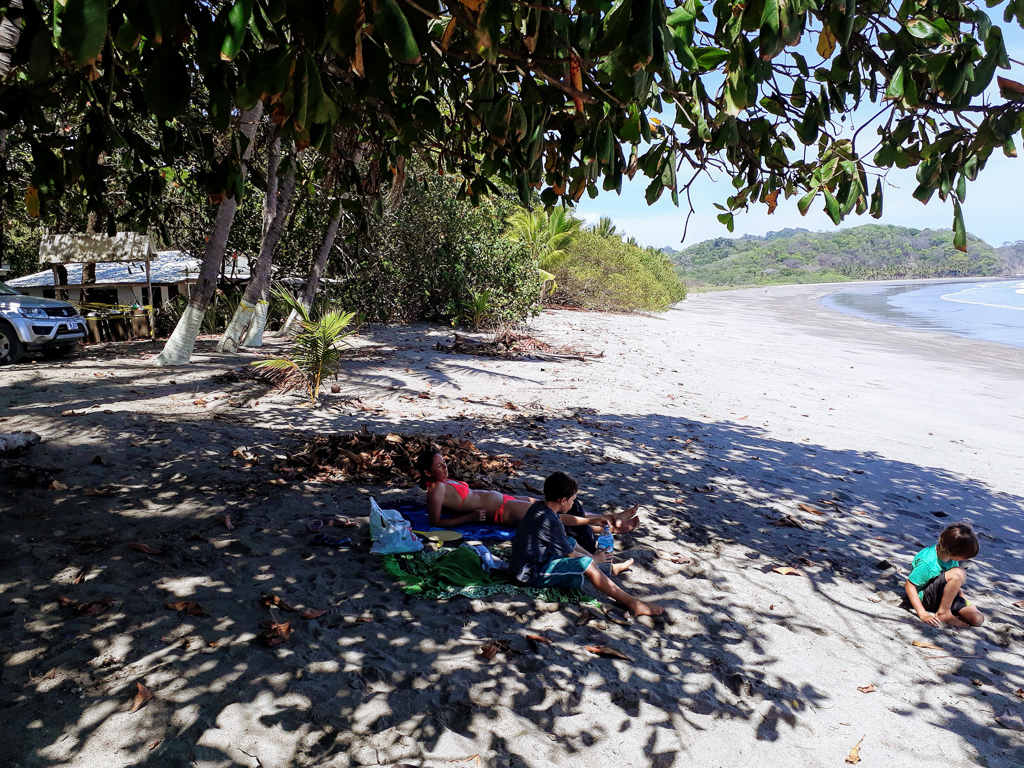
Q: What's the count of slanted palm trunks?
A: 4